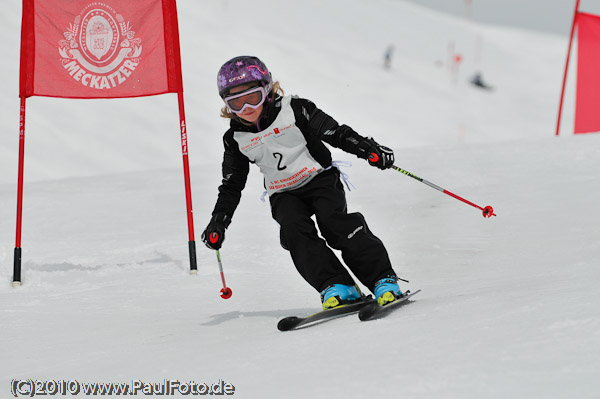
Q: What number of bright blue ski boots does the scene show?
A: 2